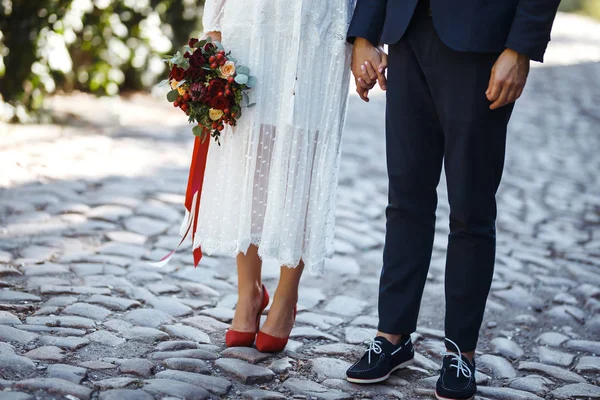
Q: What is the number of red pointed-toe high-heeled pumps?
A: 2